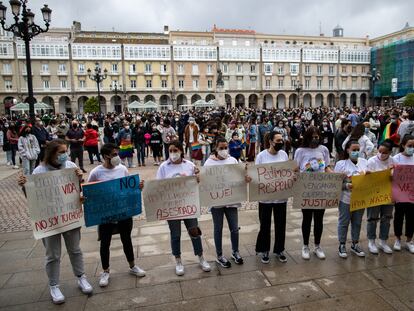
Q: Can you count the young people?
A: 9